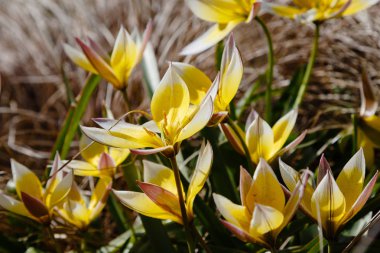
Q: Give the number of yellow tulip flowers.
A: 13